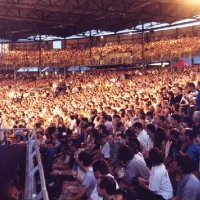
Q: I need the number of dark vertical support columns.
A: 3